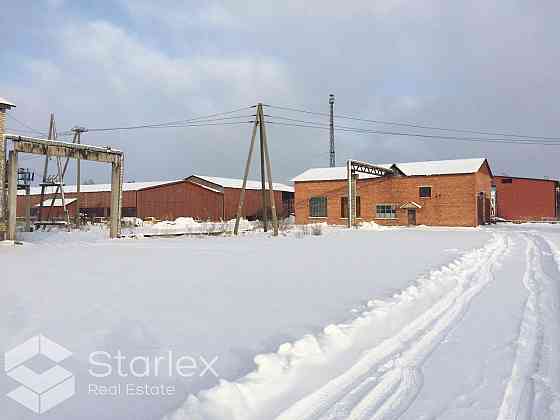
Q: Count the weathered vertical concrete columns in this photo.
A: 2